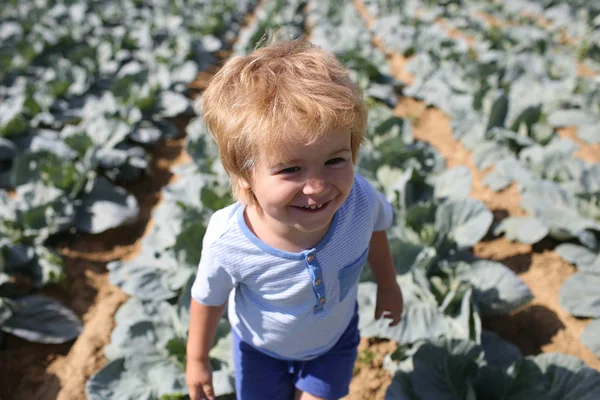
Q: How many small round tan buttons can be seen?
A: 3